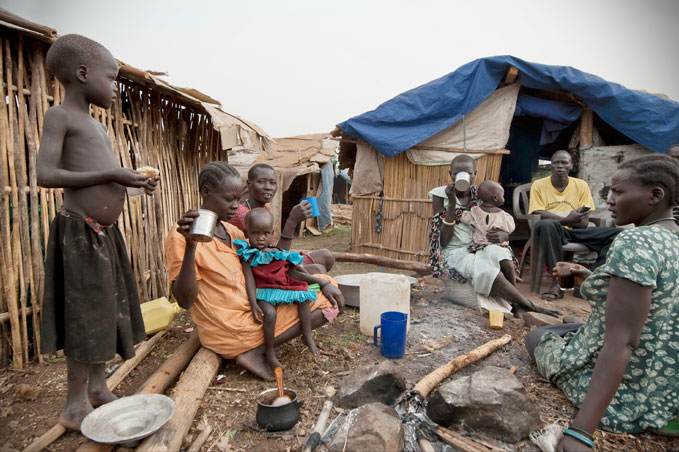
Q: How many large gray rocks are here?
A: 3